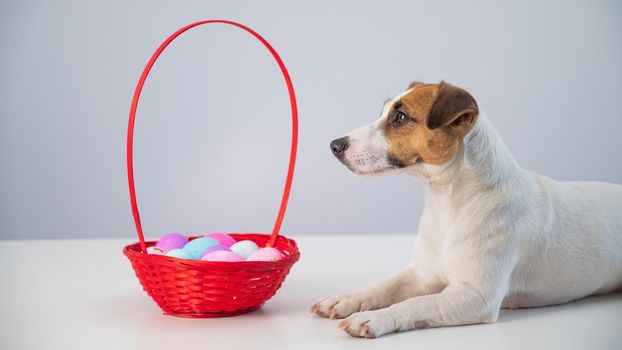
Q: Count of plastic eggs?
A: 9